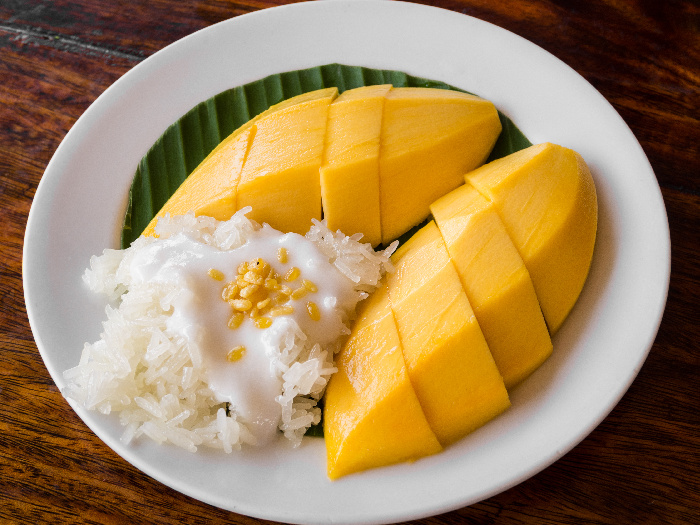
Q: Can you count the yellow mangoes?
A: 2